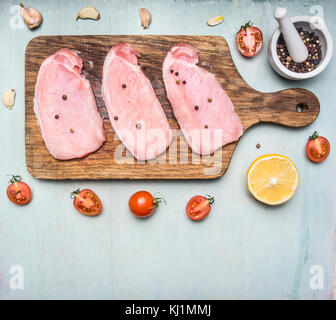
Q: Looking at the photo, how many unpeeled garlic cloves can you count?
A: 4